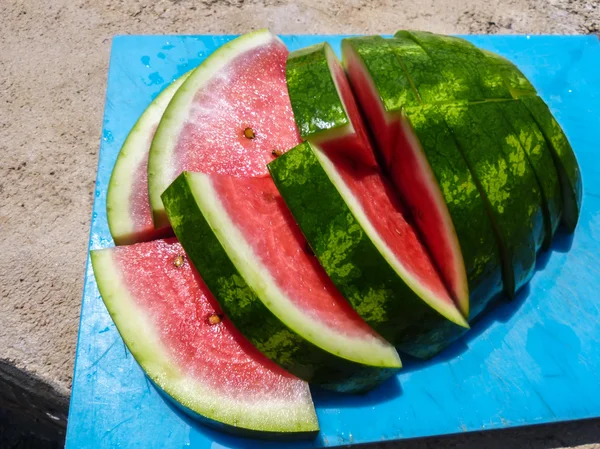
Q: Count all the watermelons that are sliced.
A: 1